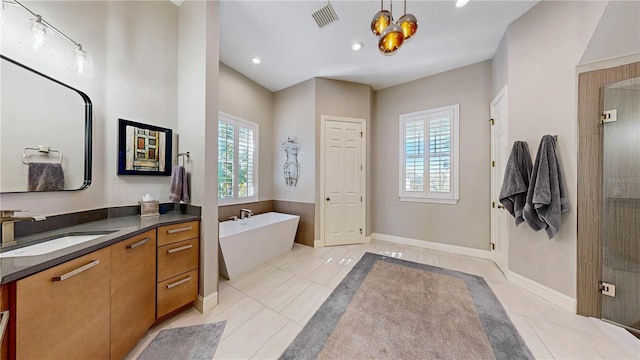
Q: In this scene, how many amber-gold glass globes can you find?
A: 3